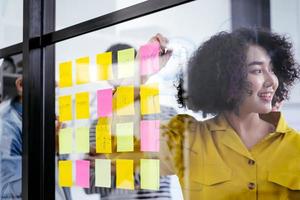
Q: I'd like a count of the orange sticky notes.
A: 10